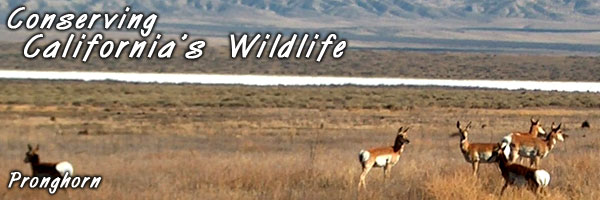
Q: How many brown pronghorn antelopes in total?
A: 6